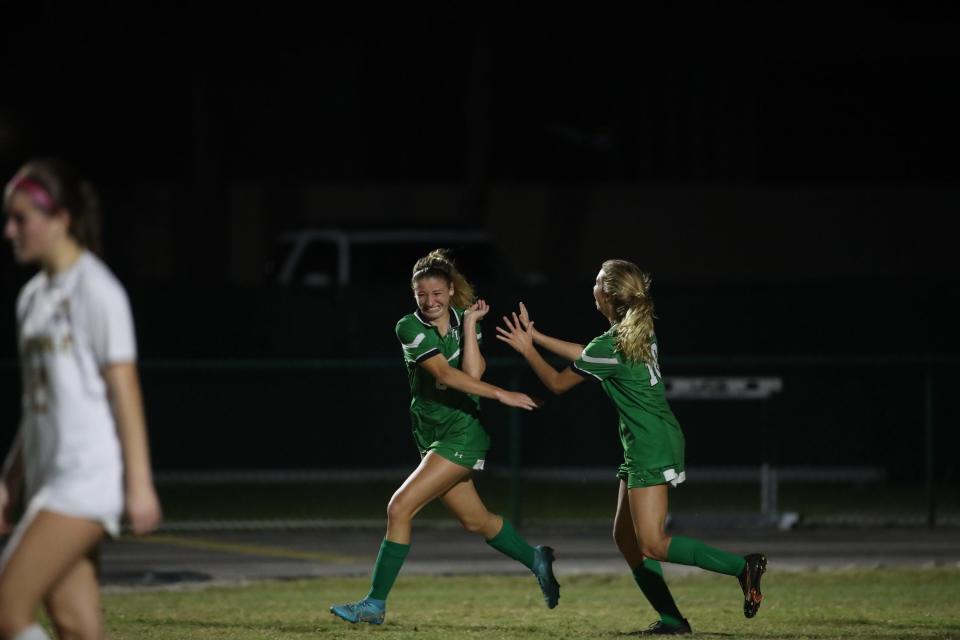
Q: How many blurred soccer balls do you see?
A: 0